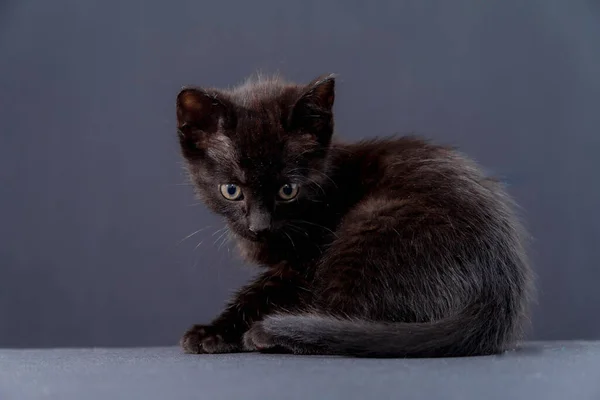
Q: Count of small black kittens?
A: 1